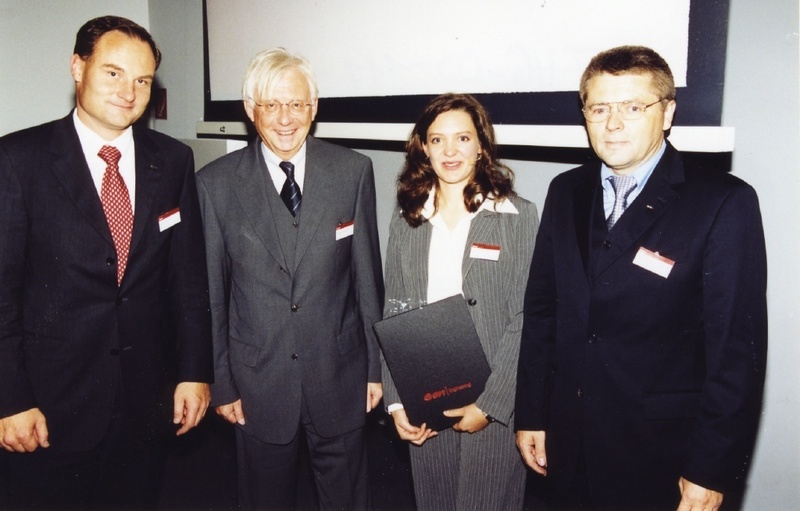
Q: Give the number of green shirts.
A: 0